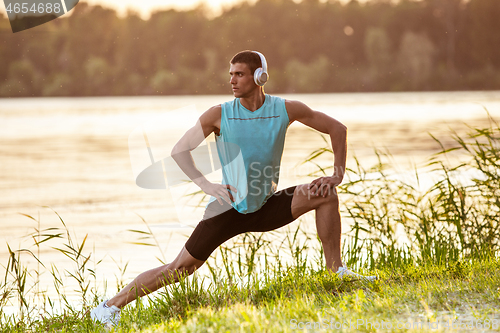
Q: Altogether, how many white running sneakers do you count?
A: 2